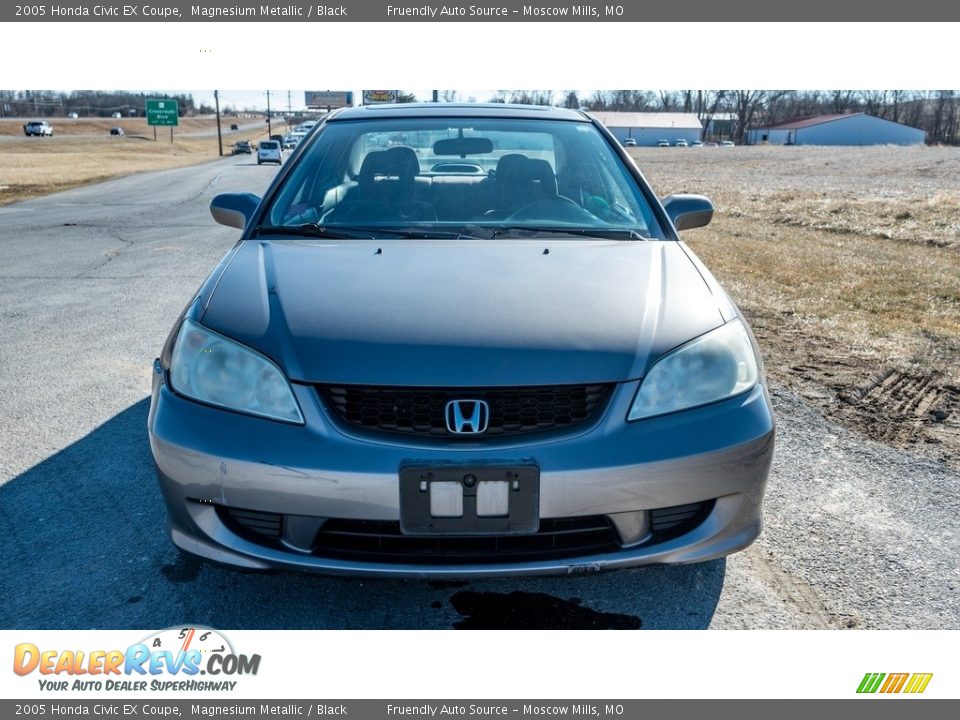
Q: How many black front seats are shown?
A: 2